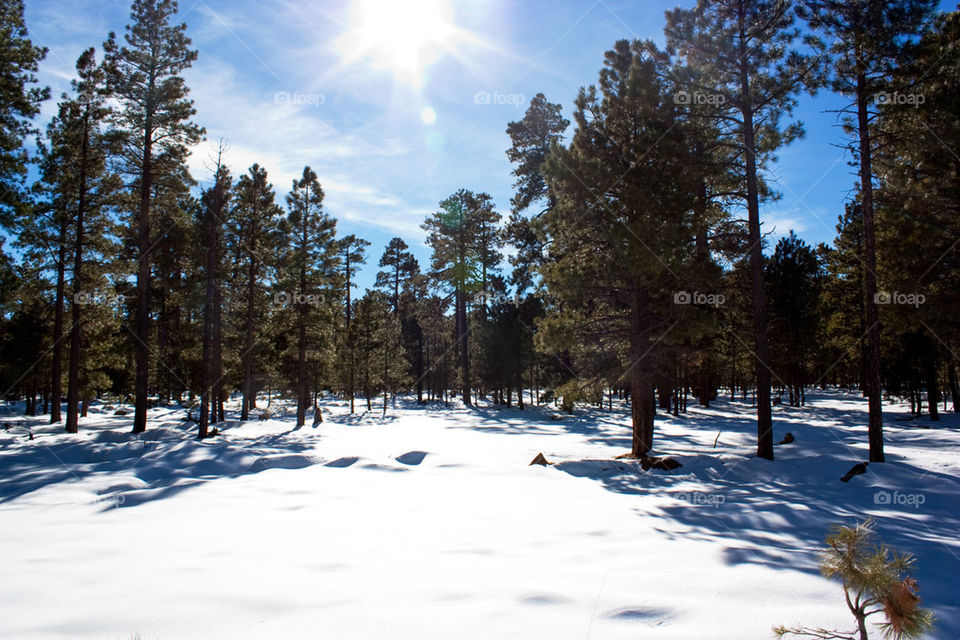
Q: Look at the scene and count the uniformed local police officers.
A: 0